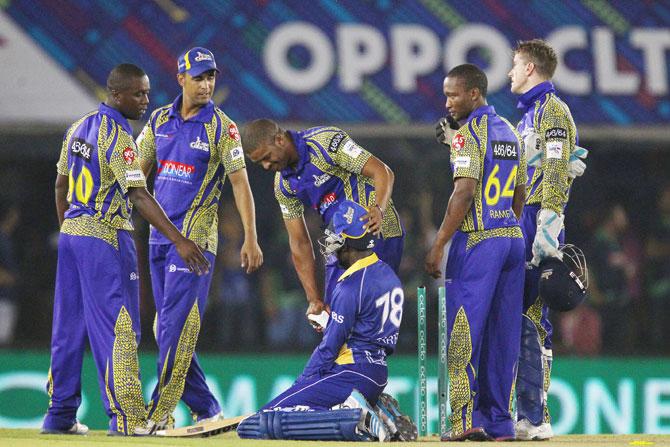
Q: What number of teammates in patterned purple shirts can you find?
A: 5